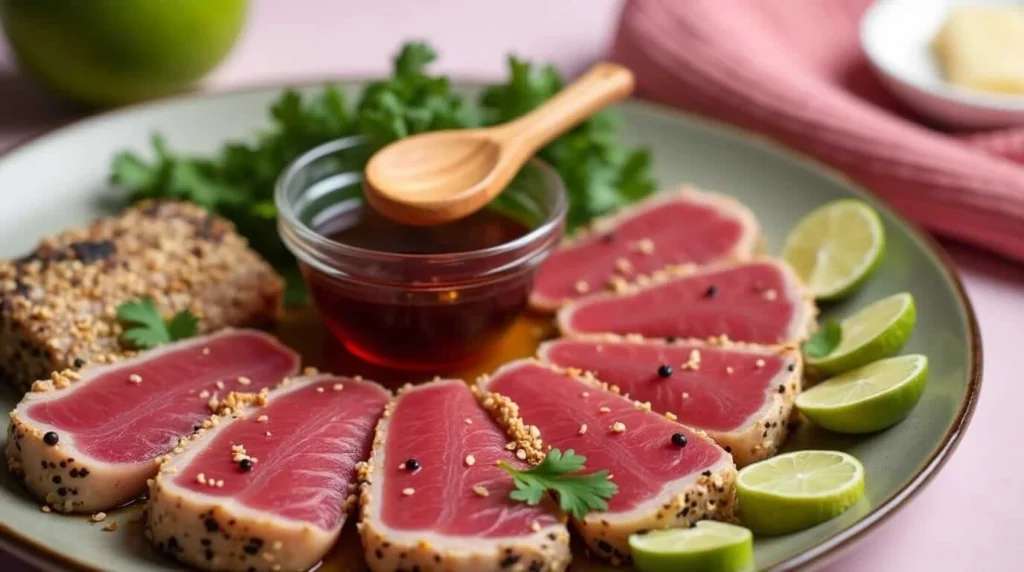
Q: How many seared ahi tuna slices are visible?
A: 7